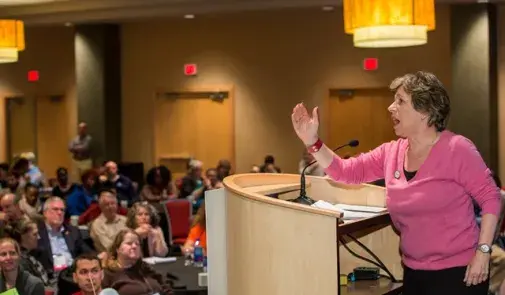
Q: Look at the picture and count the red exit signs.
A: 3